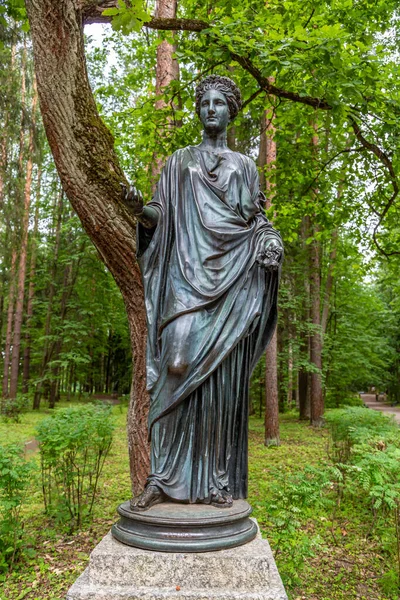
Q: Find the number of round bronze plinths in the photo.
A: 1